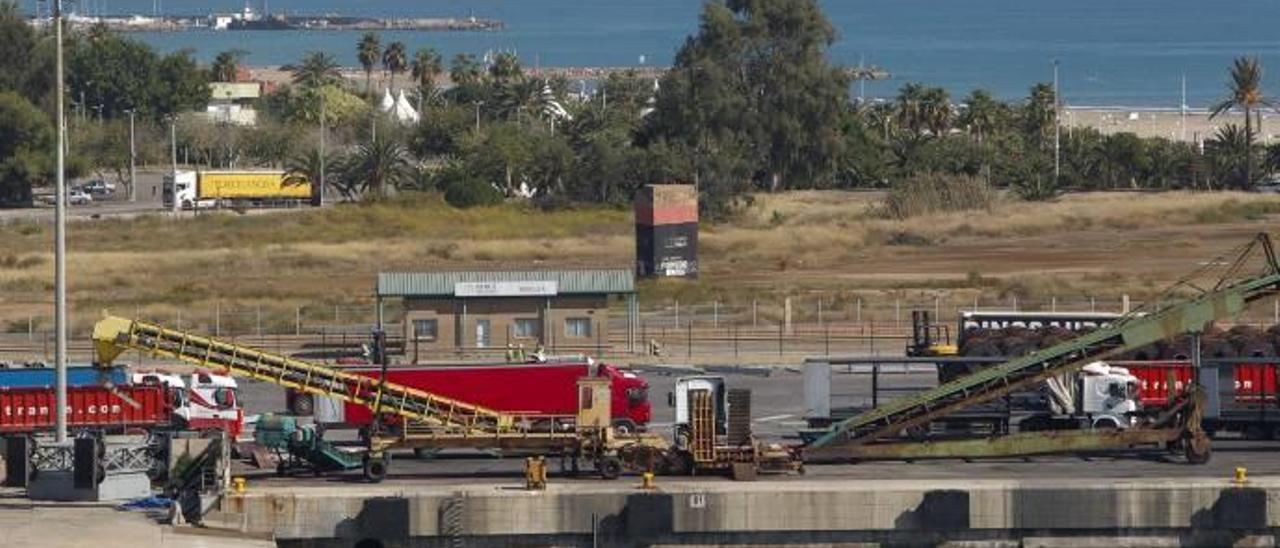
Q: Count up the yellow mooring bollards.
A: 3